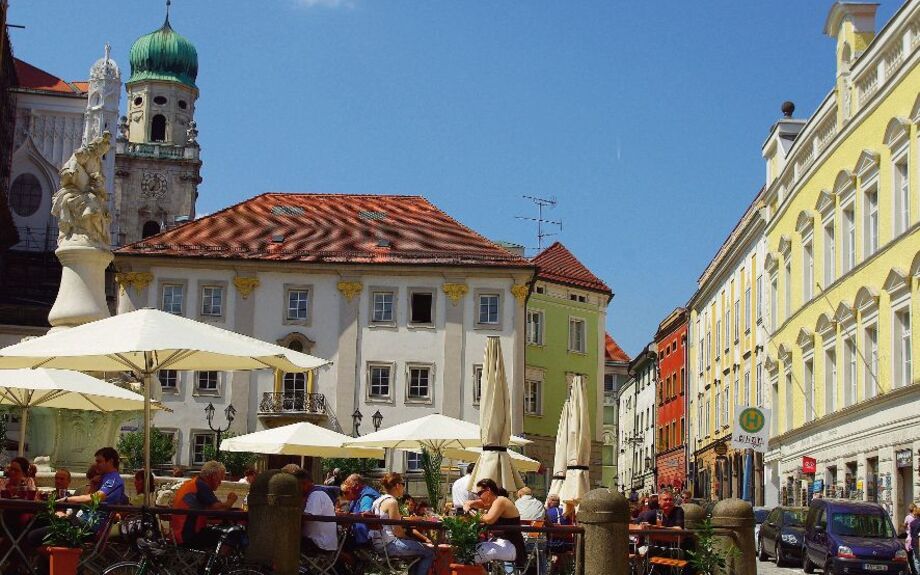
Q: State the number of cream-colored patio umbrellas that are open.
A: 5